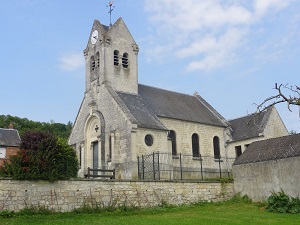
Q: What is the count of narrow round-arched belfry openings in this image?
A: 4